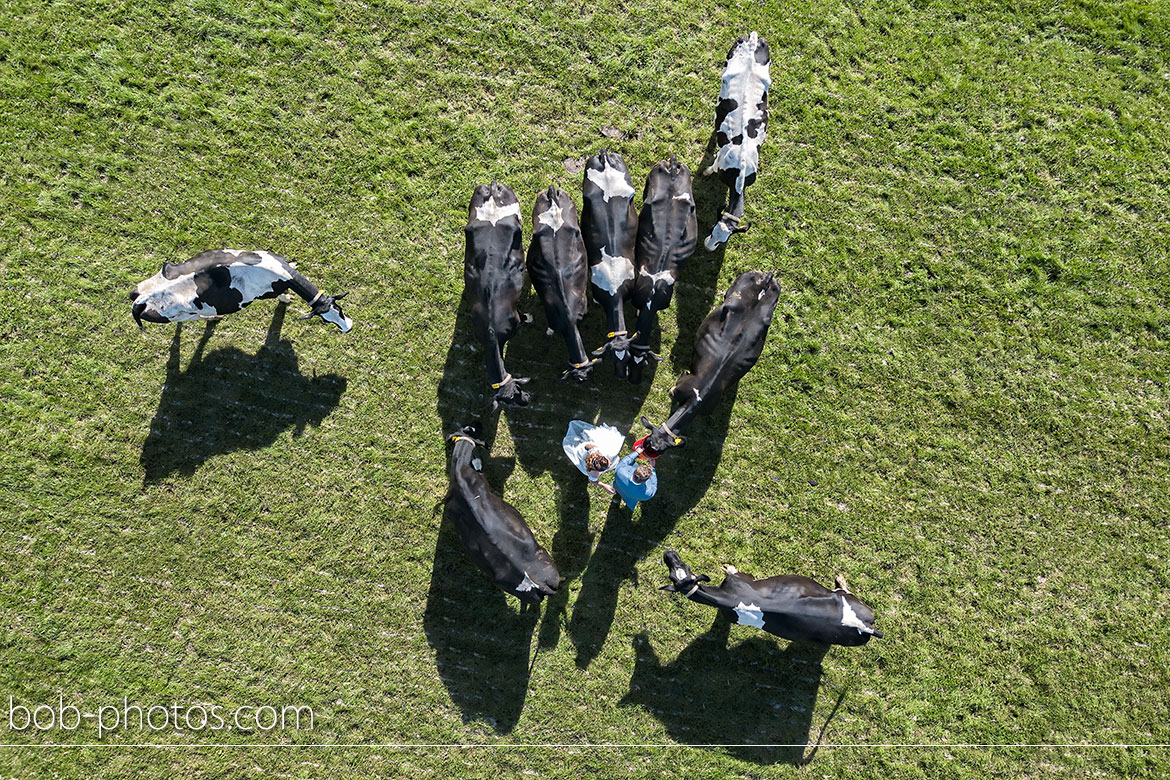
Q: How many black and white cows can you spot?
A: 9